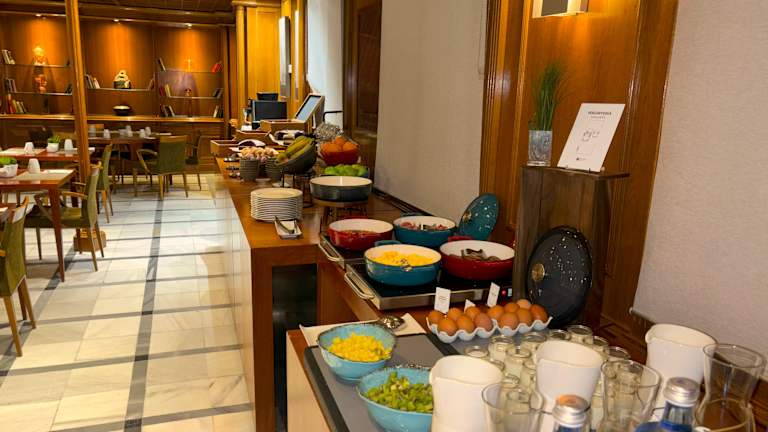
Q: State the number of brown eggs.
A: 12